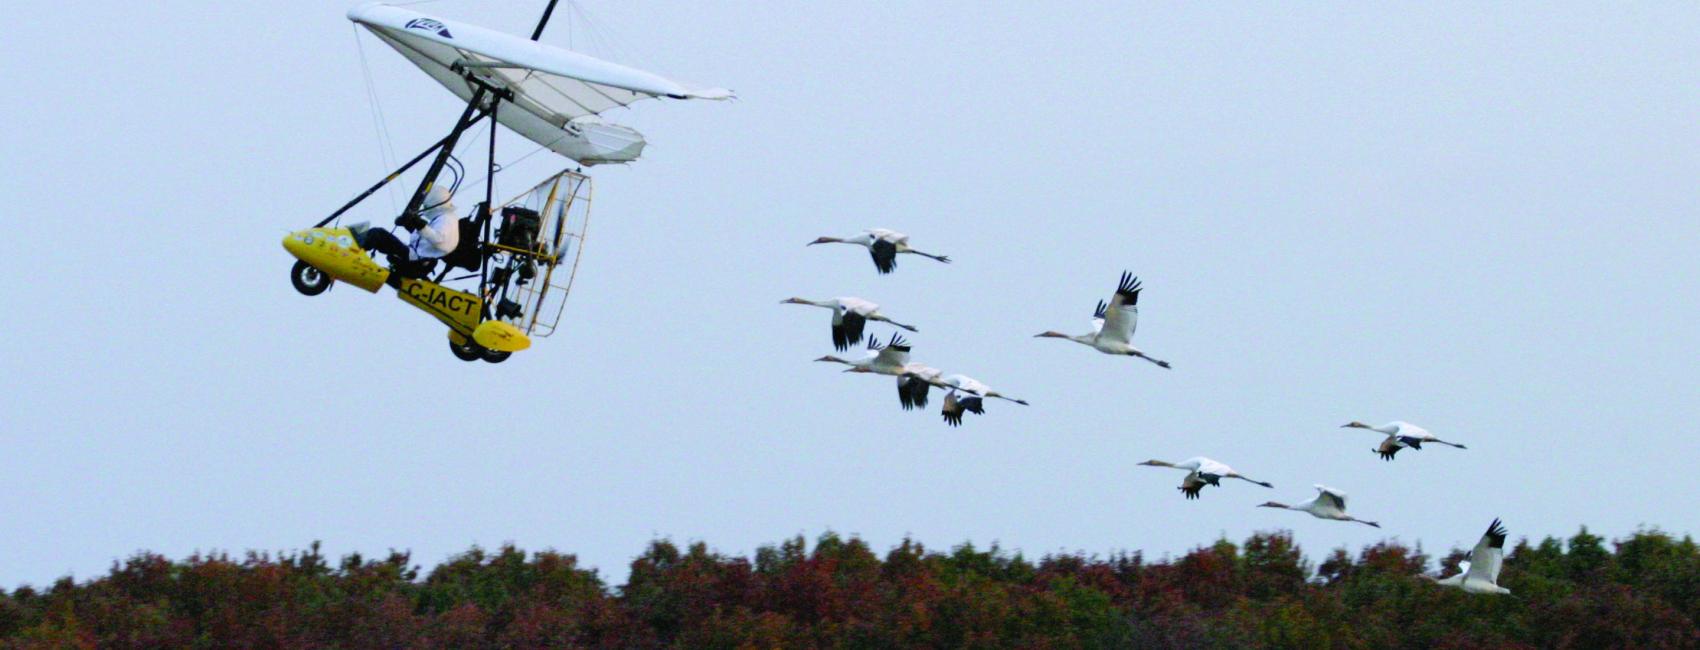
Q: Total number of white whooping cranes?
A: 10